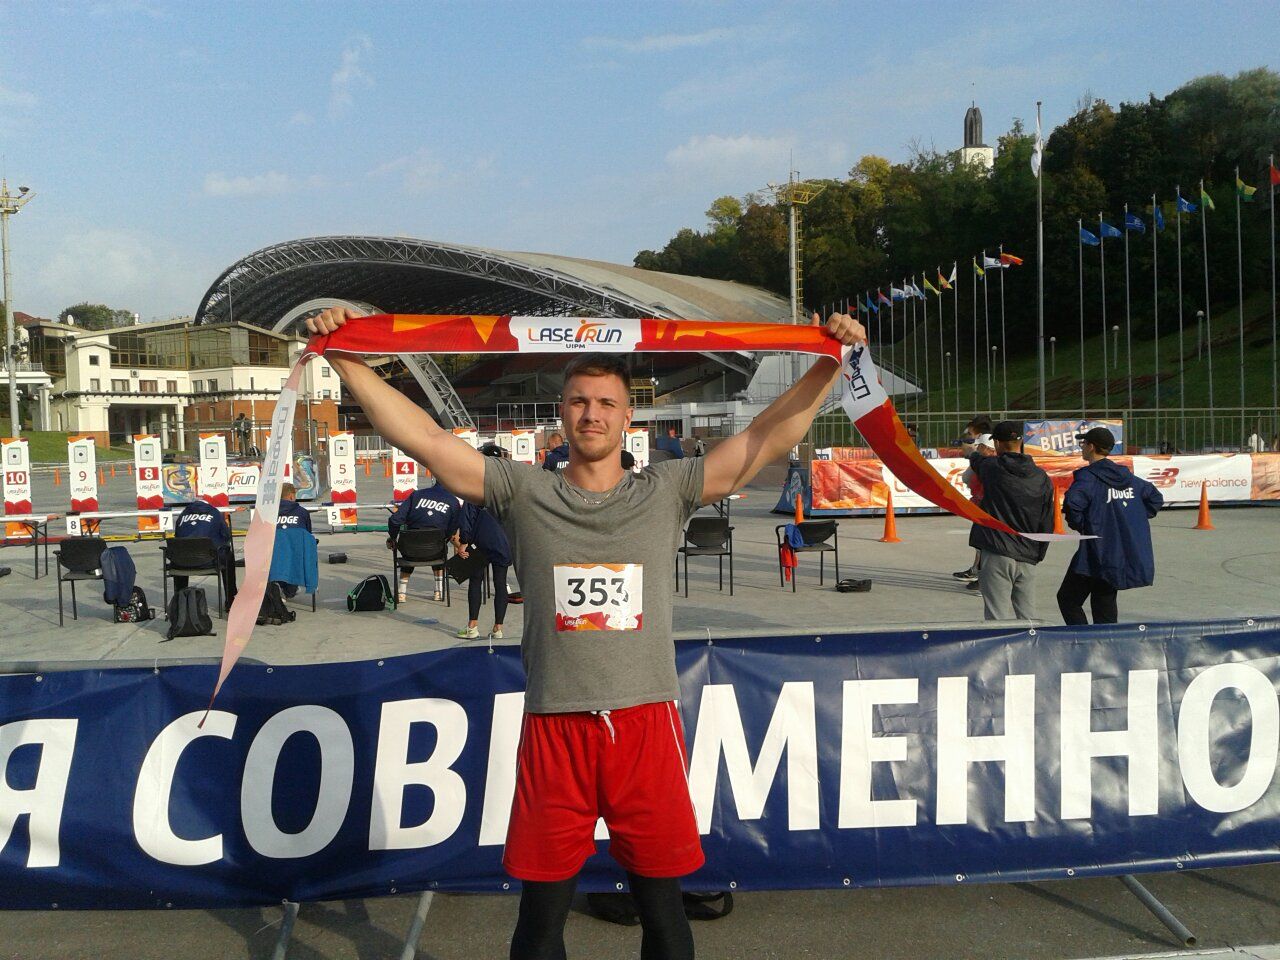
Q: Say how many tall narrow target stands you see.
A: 10